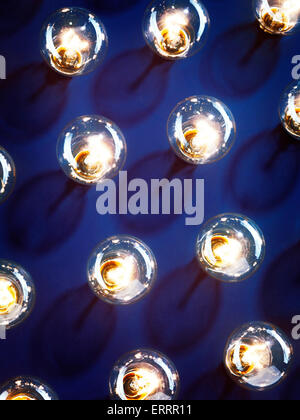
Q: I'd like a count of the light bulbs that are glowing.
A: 13